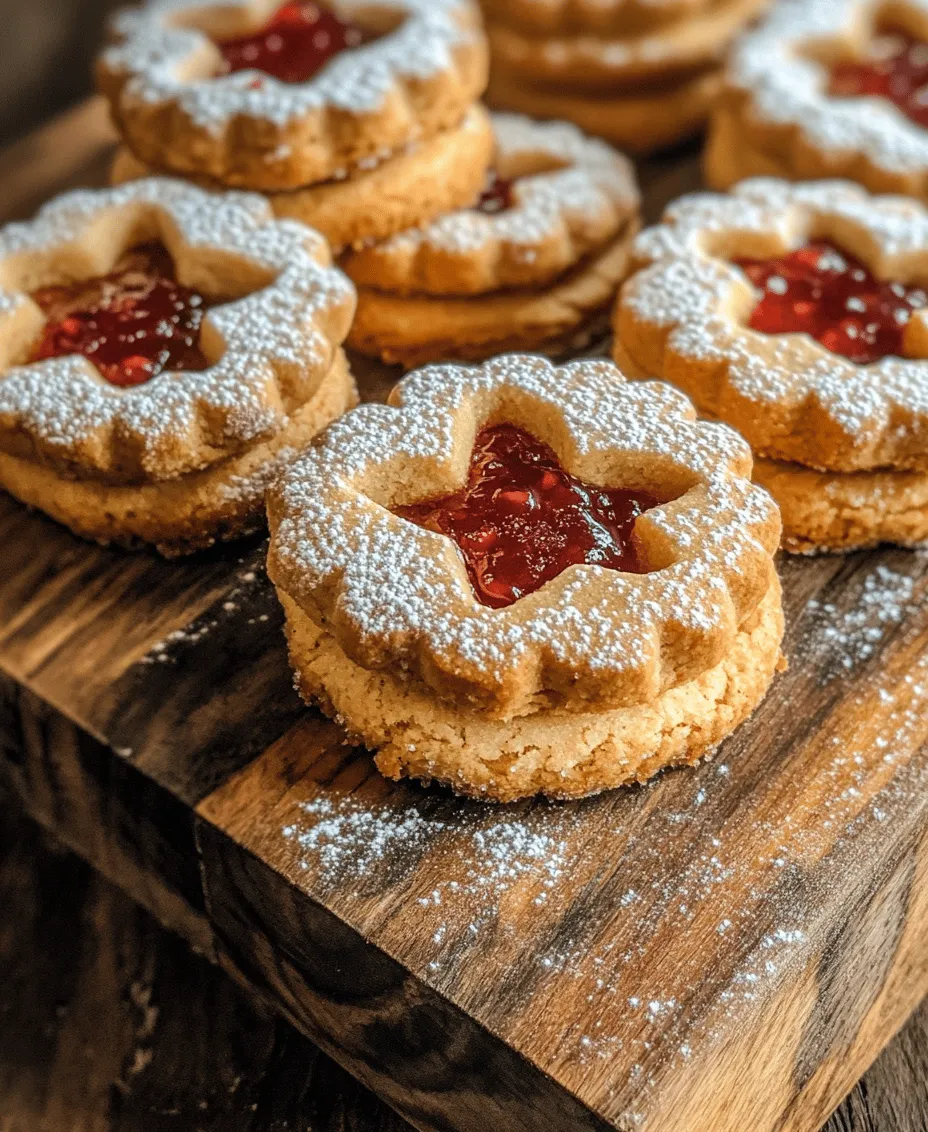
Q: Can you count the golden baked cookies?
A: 7